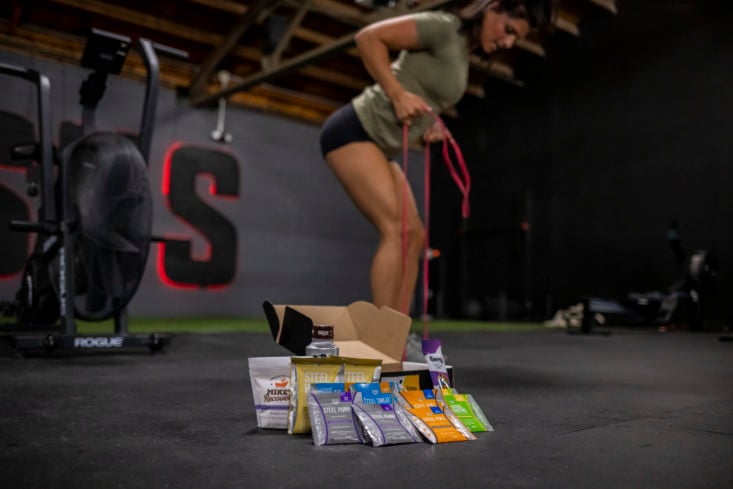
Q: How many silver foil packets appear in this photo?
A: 2